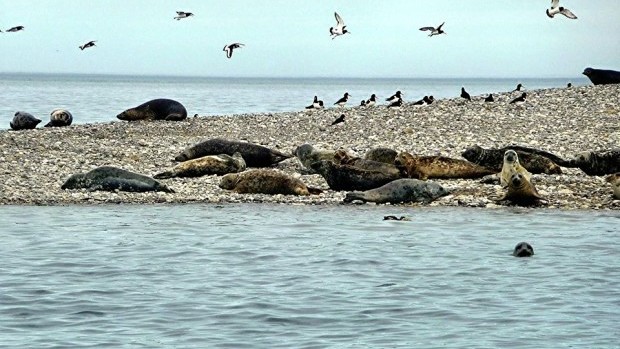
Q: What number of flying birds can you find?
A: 7